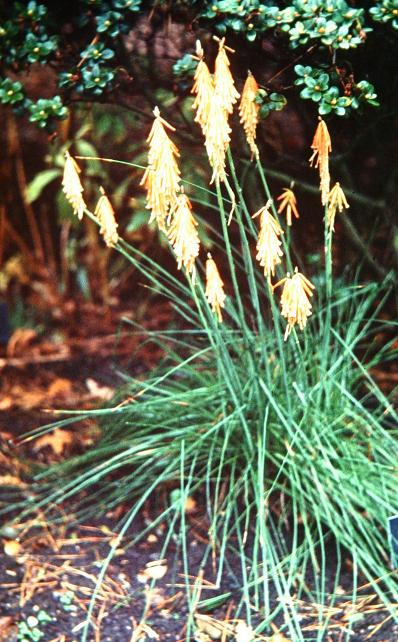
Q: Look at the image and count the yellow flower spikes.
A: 13